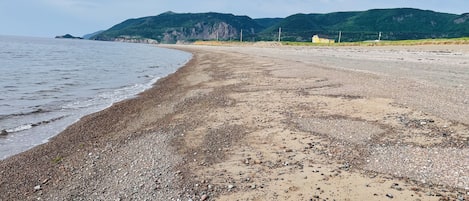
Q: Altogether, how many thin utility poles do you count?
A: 5